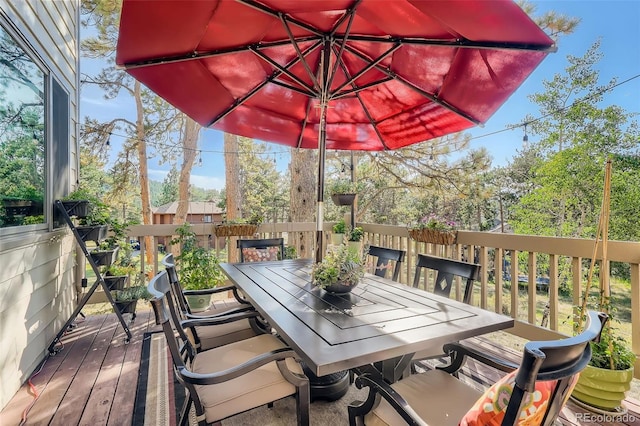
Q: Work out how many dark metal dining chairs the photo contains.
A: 6